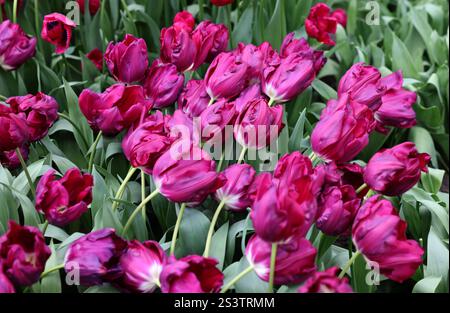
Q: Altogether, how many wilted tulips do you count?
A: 0